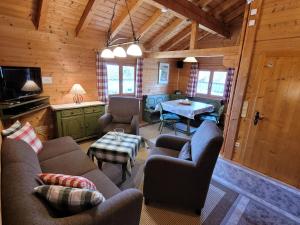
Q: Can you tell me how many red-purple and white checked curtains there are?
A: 4